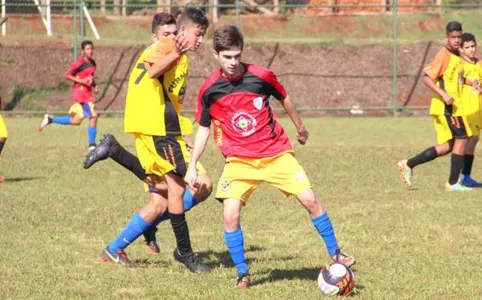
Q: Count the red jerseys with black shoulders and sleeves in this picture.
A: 2